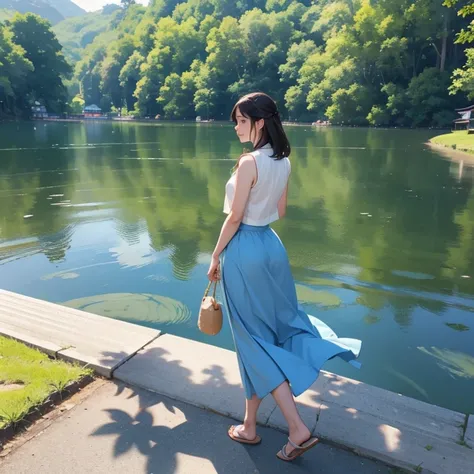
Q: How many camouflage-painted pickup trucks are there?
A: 0